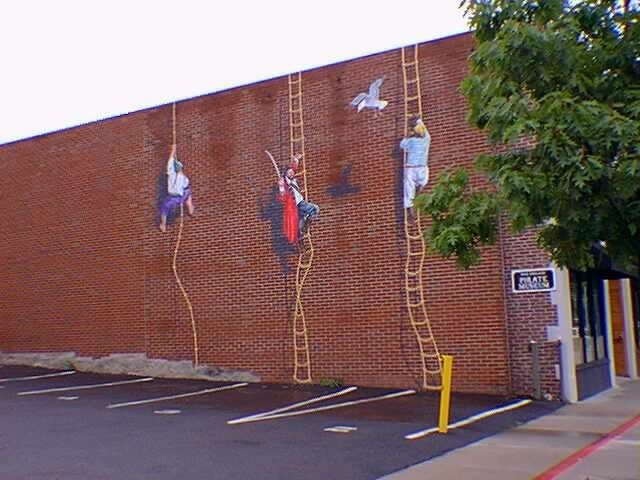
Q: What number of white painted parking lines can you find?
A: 6